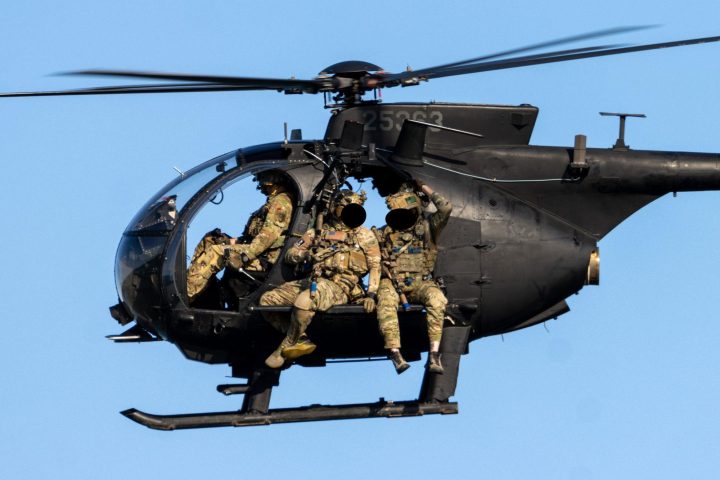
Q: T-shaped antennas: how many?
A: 1